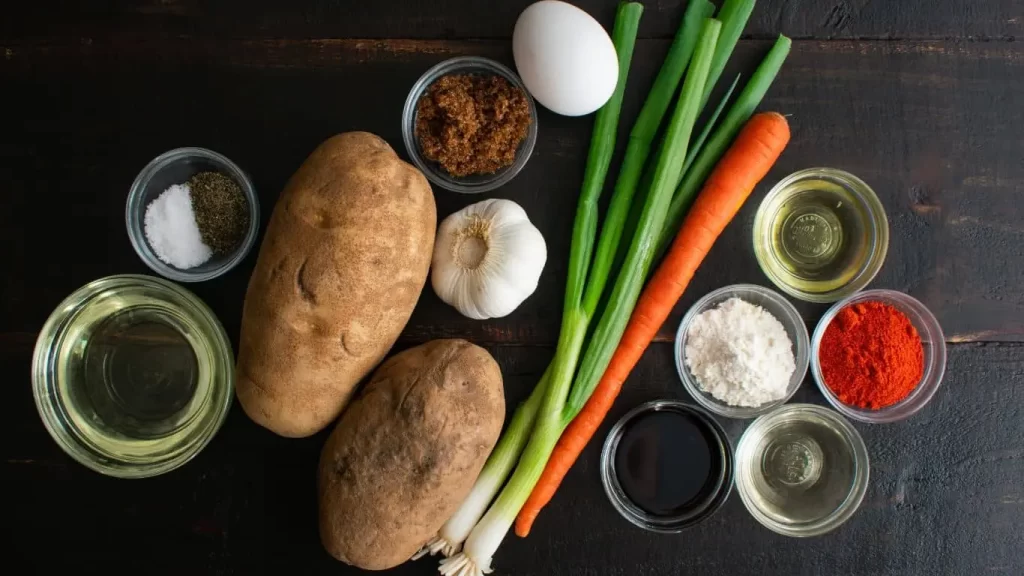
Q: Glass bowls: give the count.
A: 8